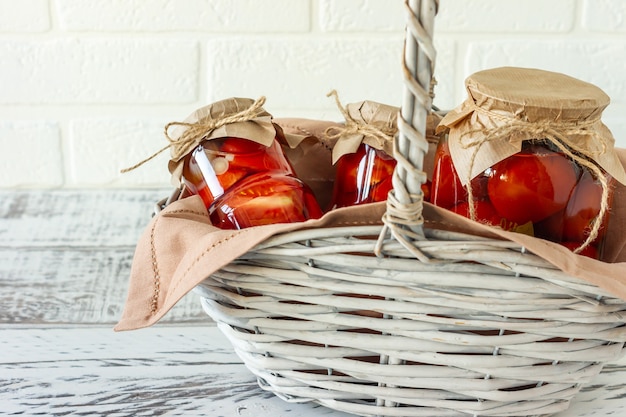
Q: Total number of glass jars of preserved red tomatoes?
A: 3